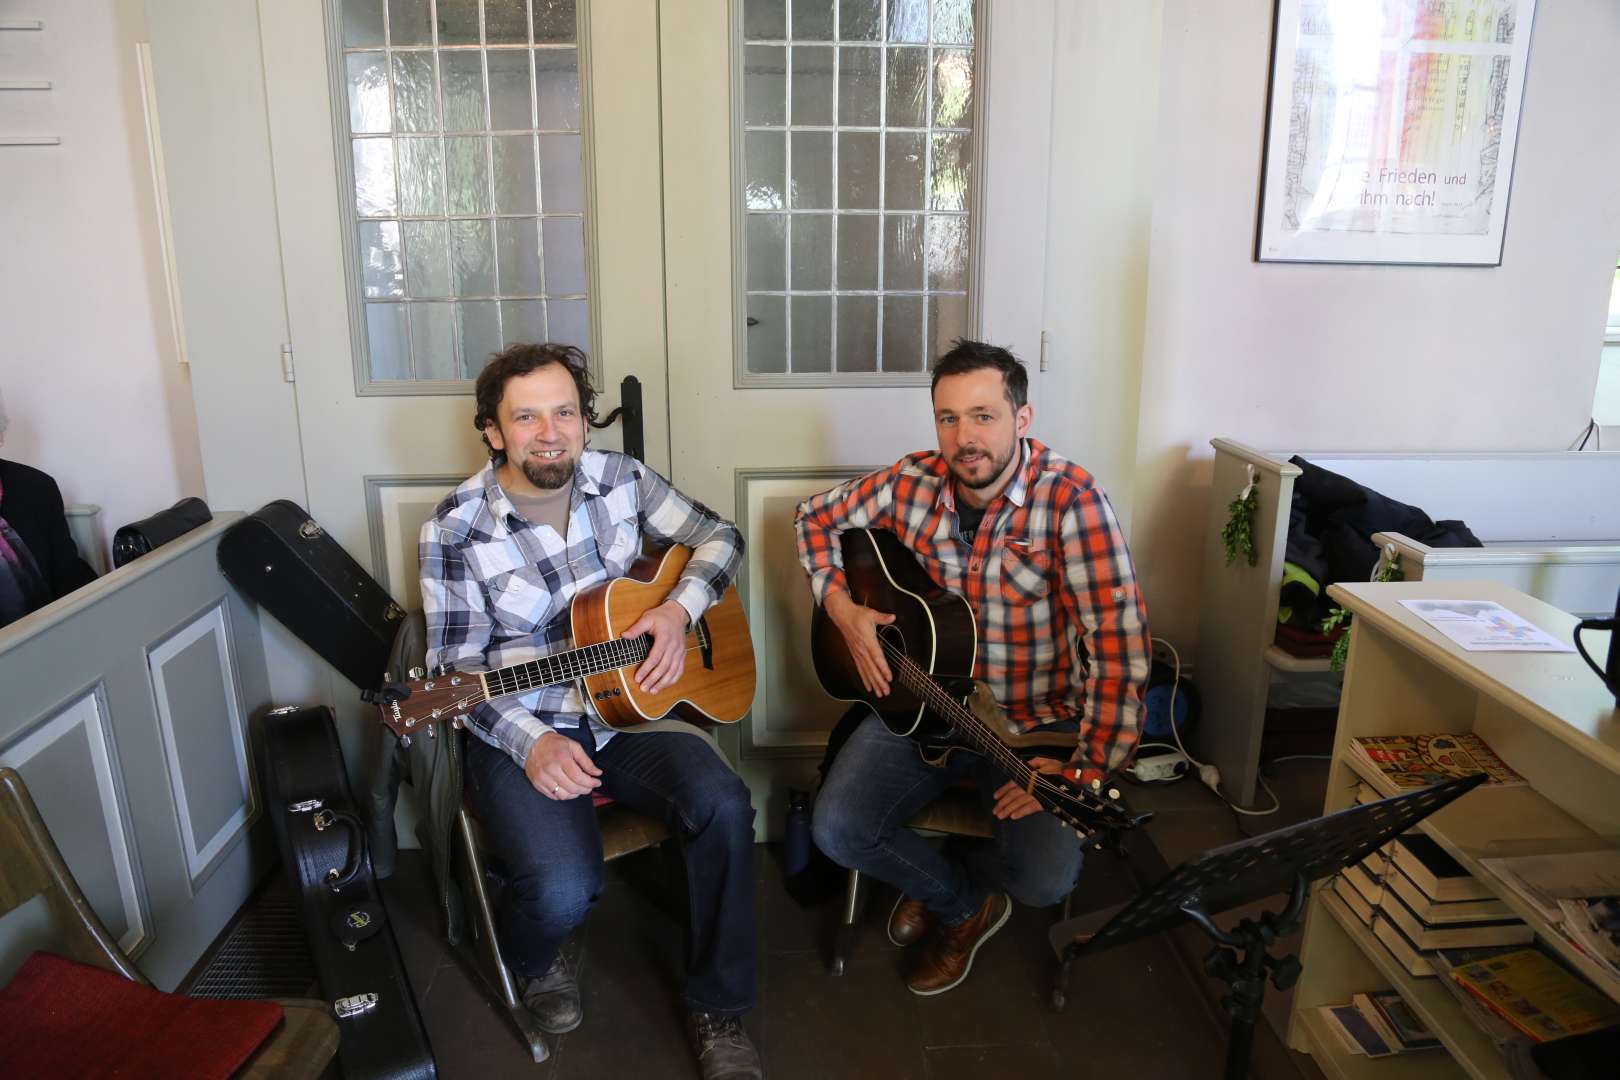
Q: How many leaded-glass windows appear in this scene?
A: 2